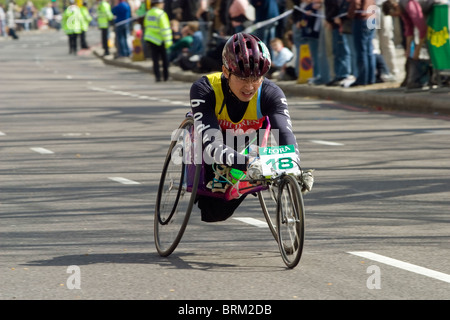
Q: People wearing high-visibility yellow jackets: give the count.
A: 4